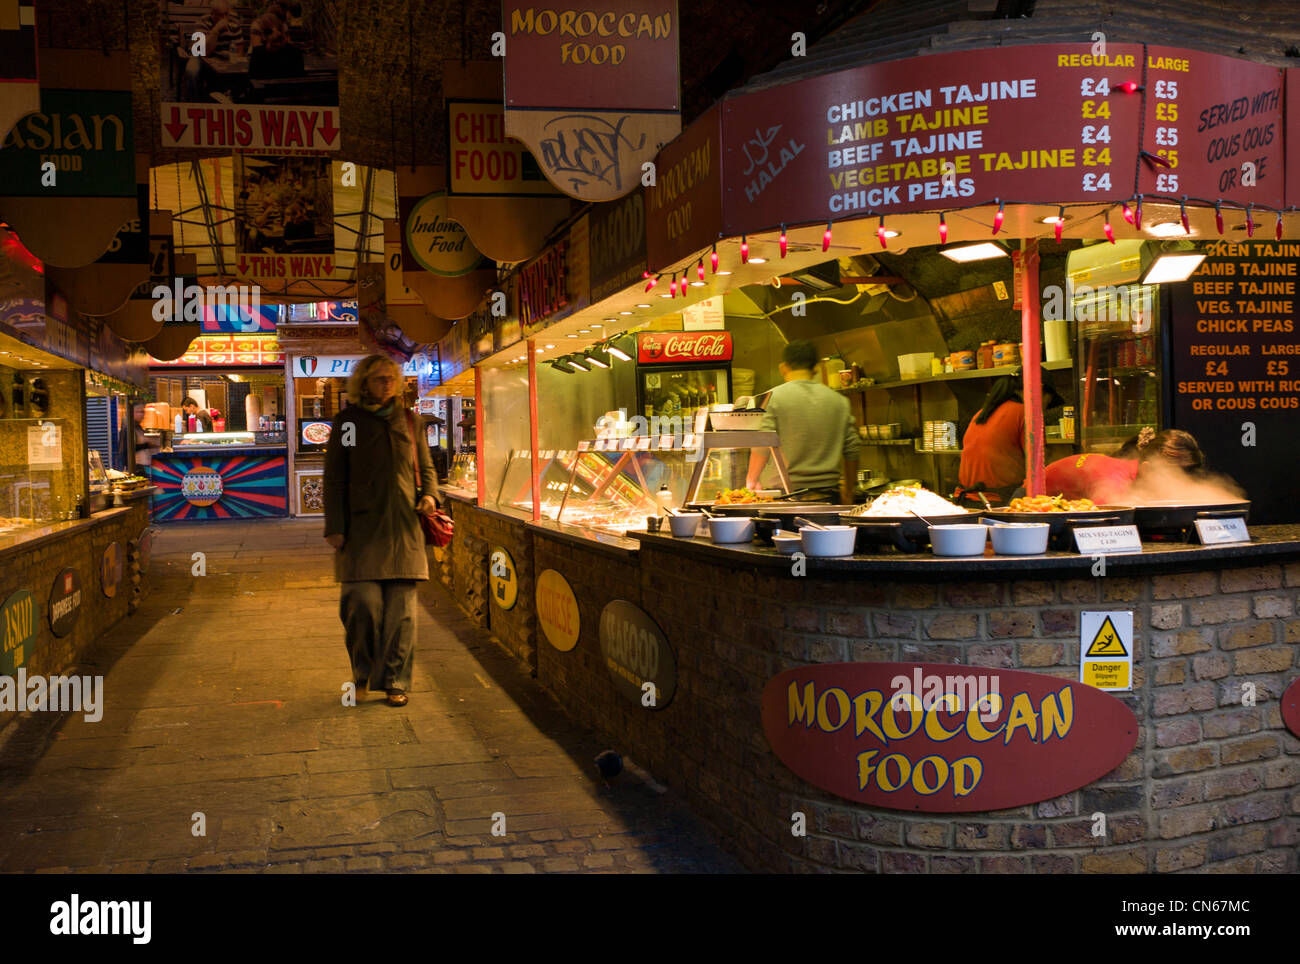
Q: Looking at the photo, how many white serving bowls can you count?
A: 6